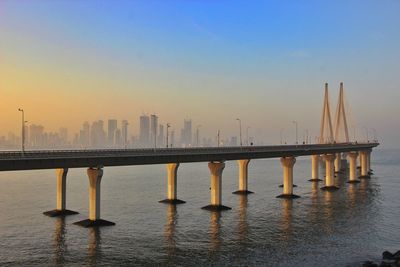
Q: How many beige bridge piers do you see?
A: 11